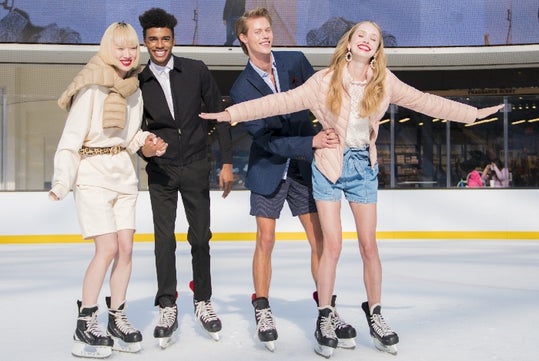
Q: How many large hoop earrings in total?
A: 2